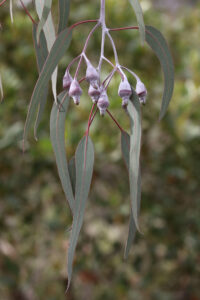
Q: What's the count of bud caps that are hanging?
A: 7